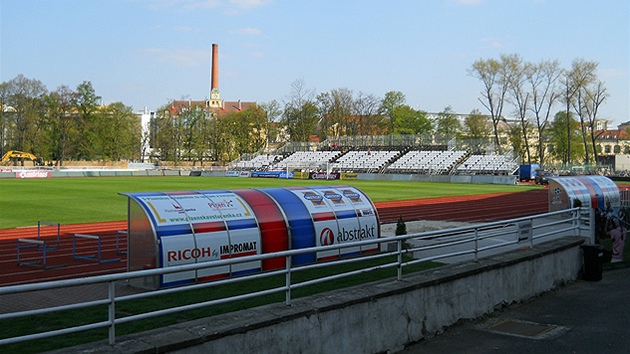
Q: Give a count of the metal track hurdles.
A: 4